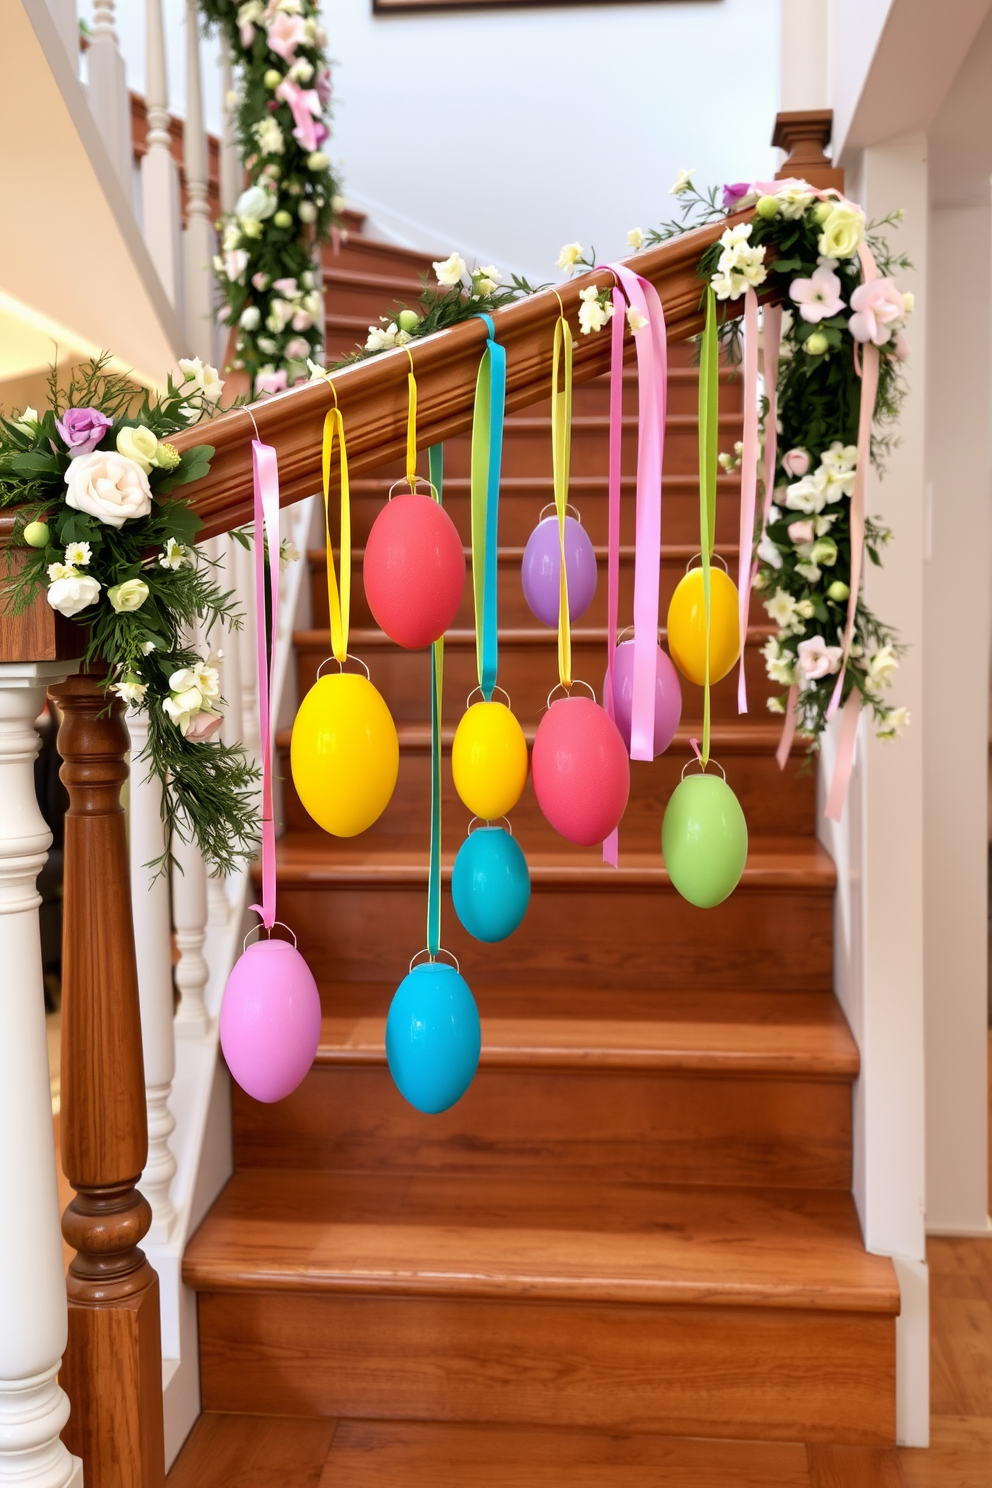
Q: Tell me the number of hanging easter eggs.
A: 11